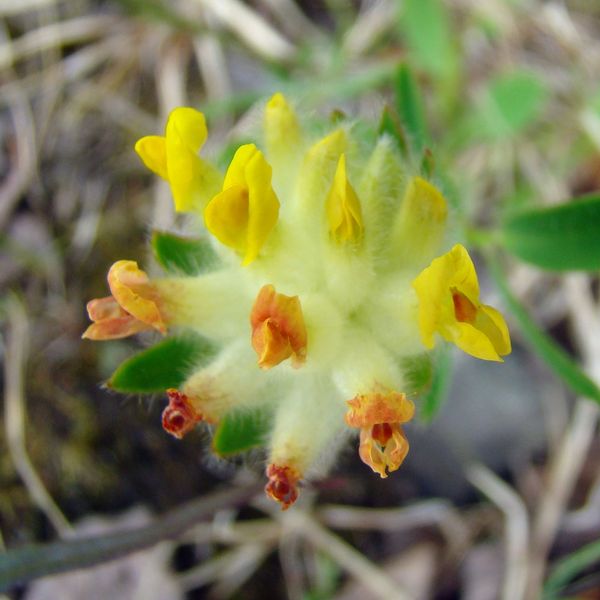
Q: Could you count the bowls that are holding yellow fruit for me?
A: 0